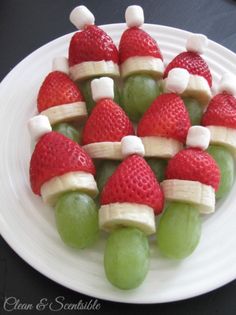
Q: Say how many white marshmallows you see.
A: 10